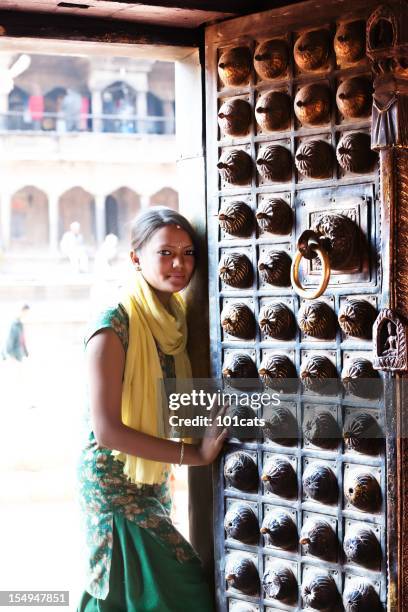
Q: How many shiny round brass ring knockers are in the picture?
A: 1